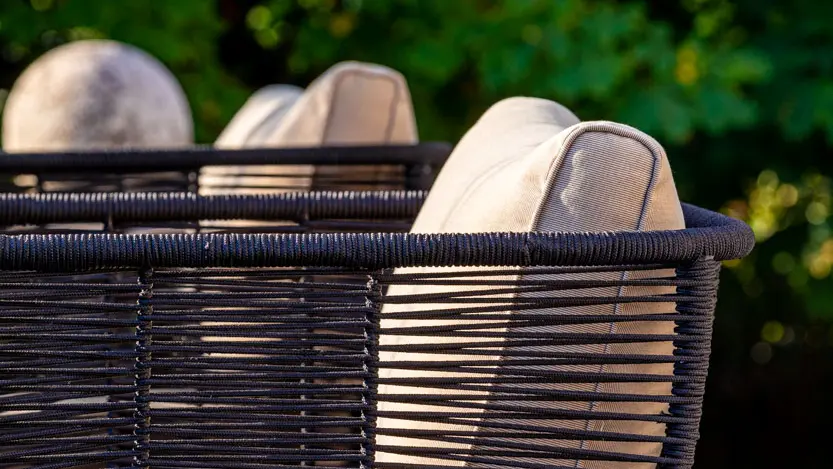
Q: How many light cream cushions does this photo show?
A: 2